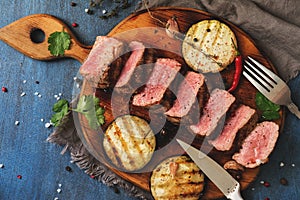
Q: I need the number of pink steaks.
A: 7